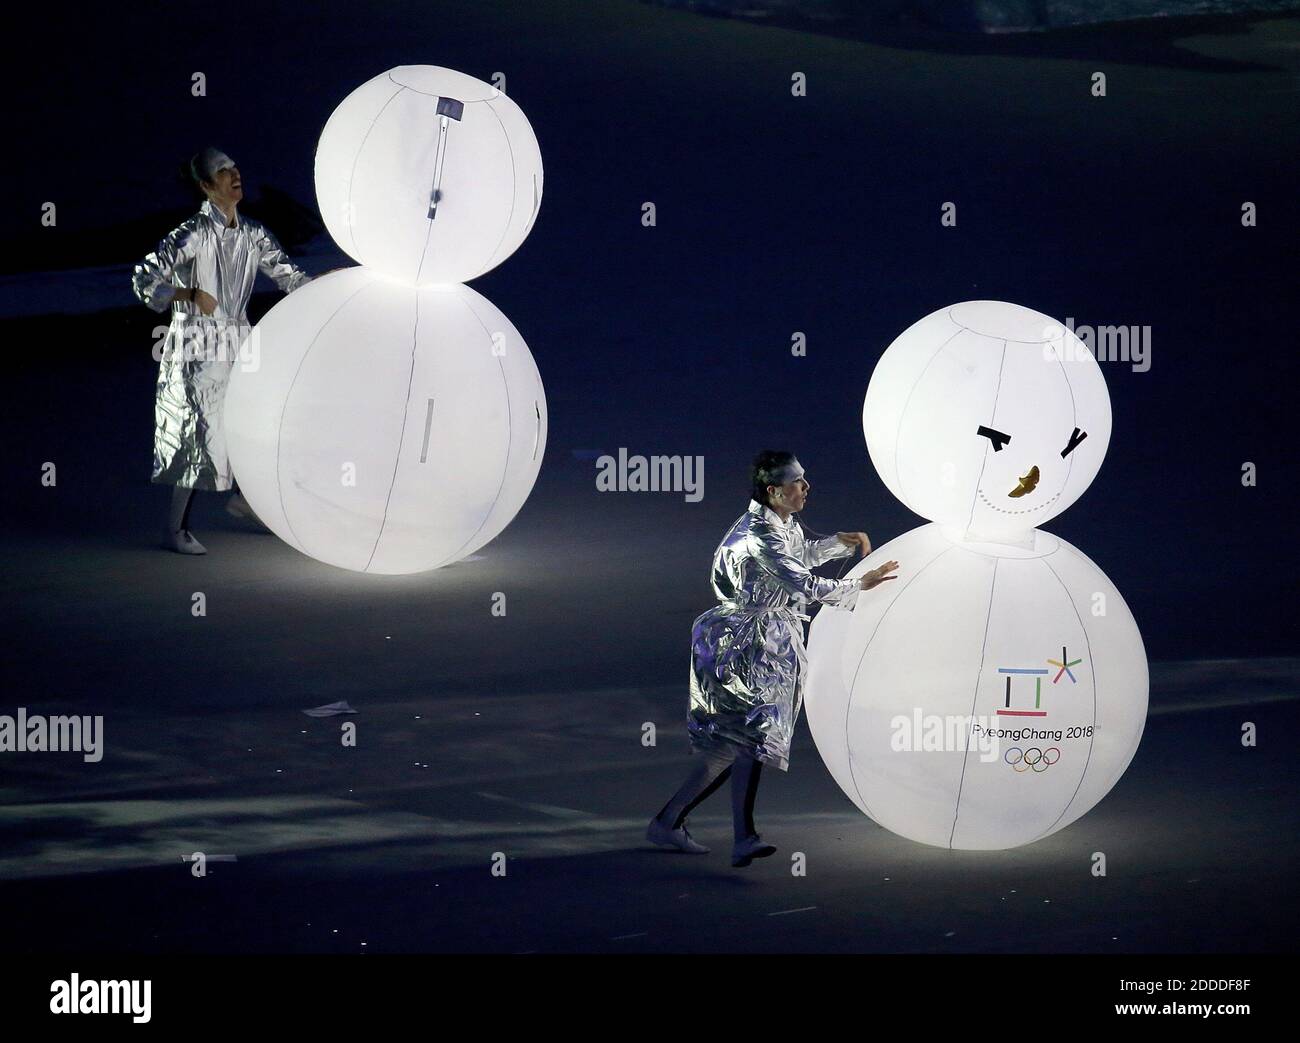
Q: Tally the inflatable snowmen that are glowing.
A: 2